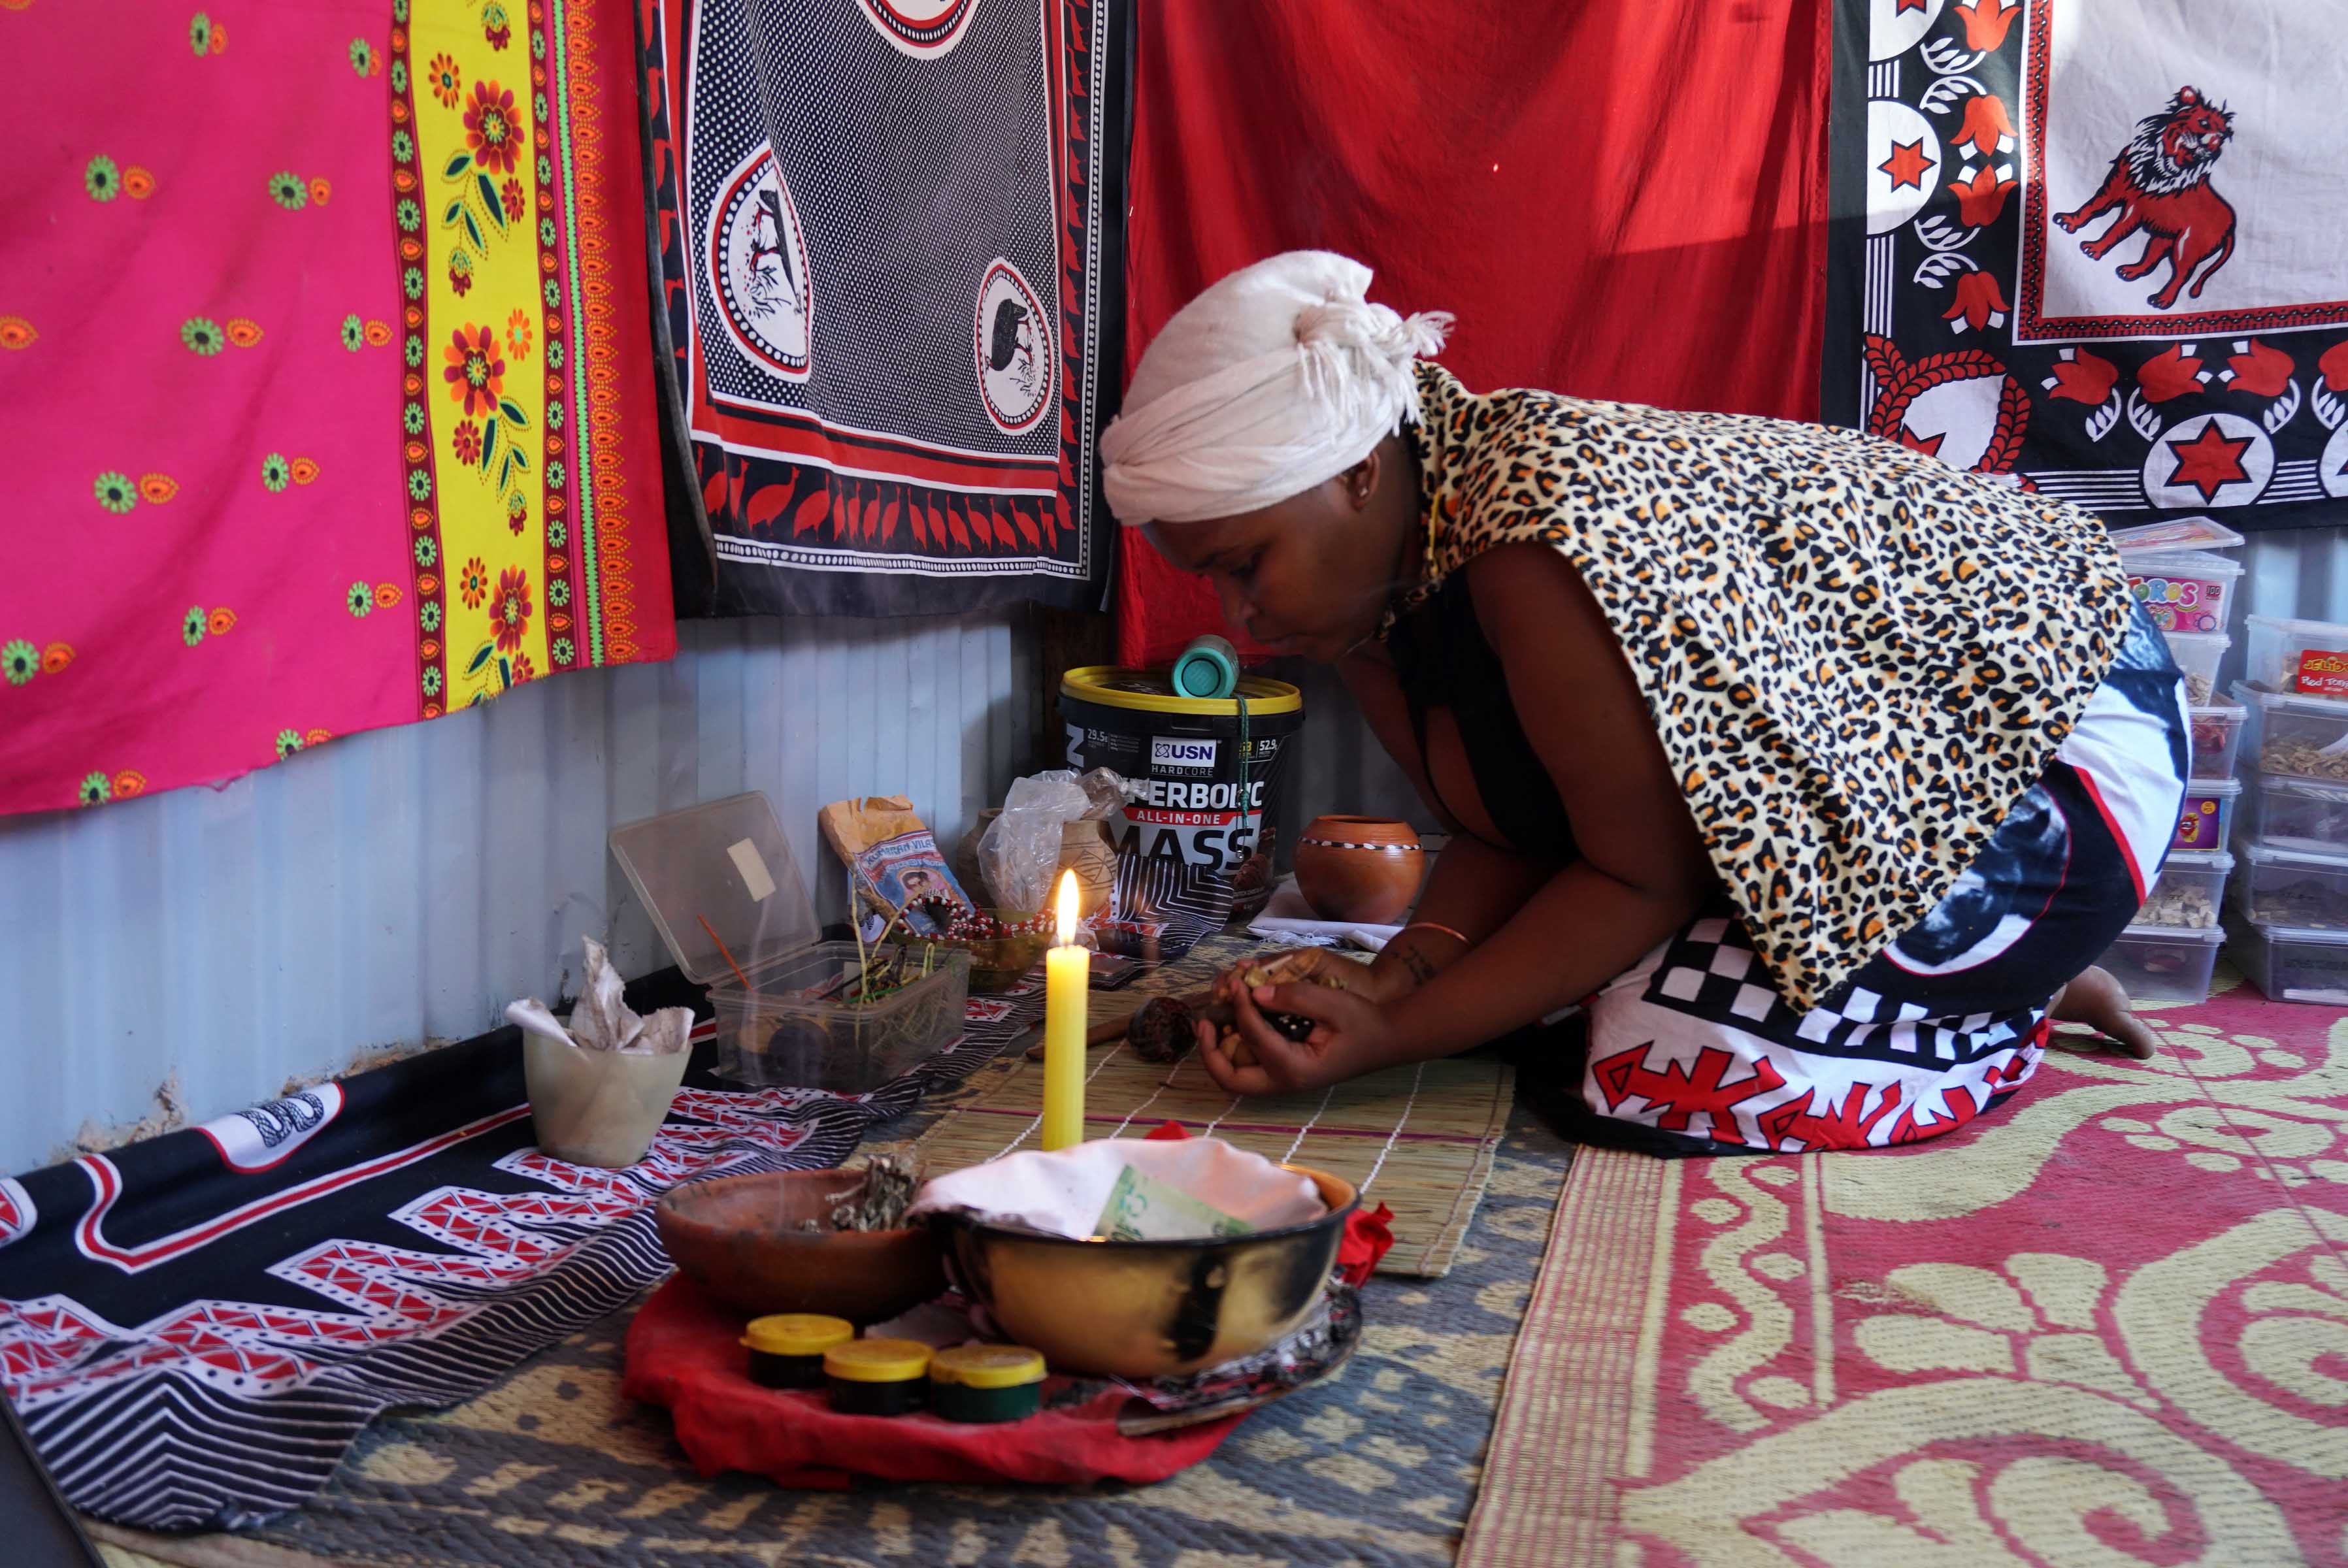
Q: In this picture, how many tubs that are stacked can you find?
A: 11